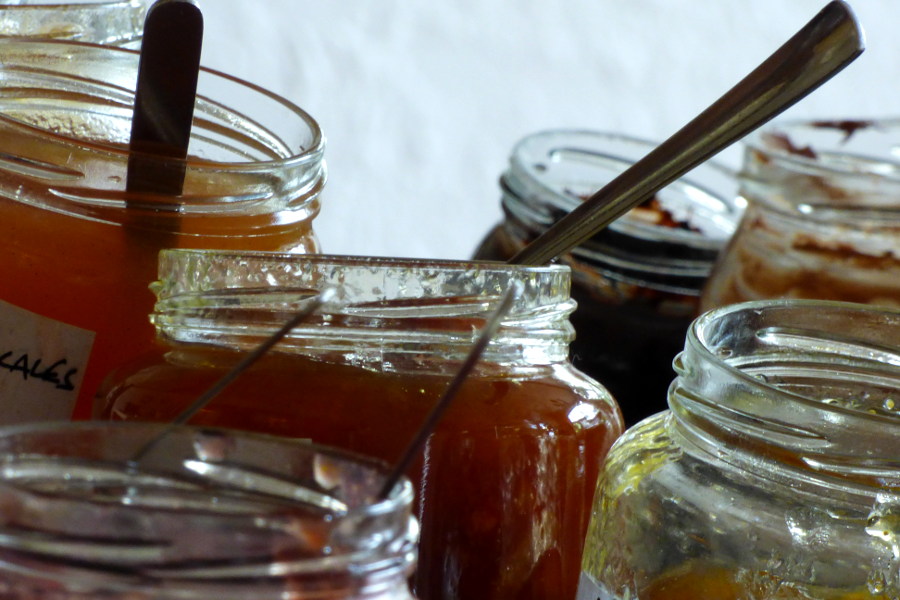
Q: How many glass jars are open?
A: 7